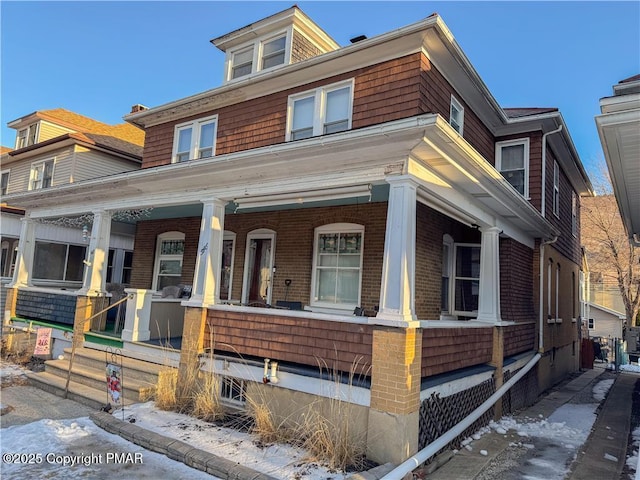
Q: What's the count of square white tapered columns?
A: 5